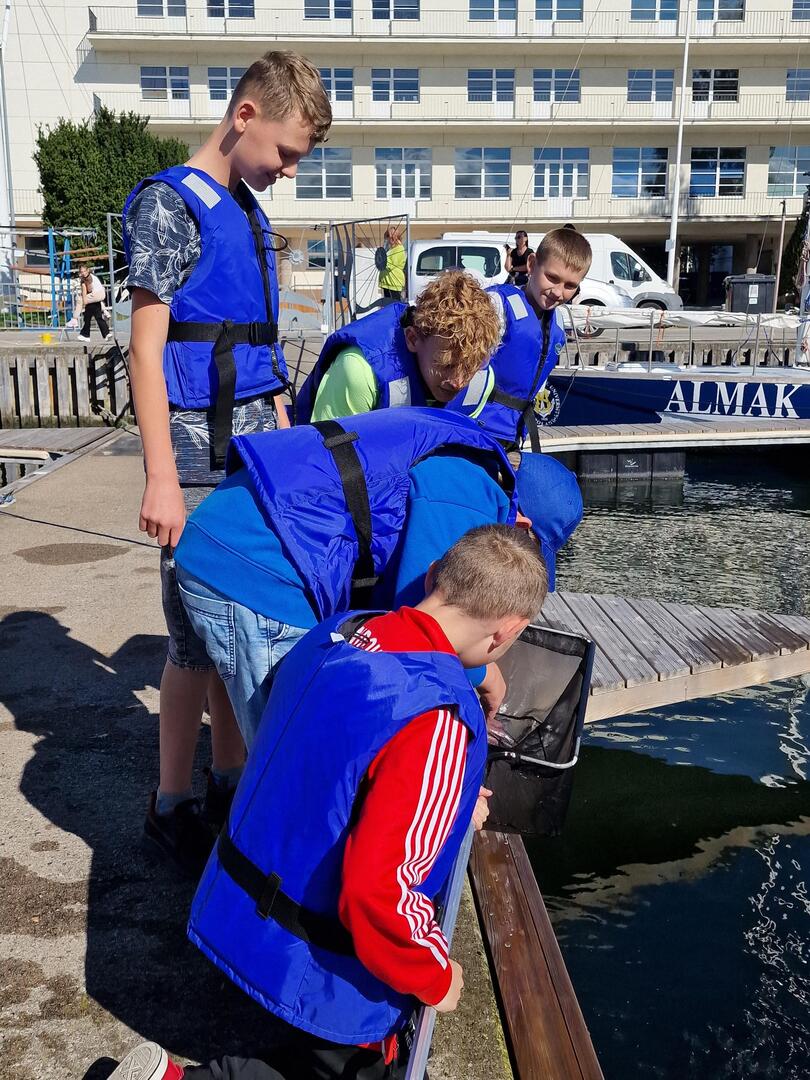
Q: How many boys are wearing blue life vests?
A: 5